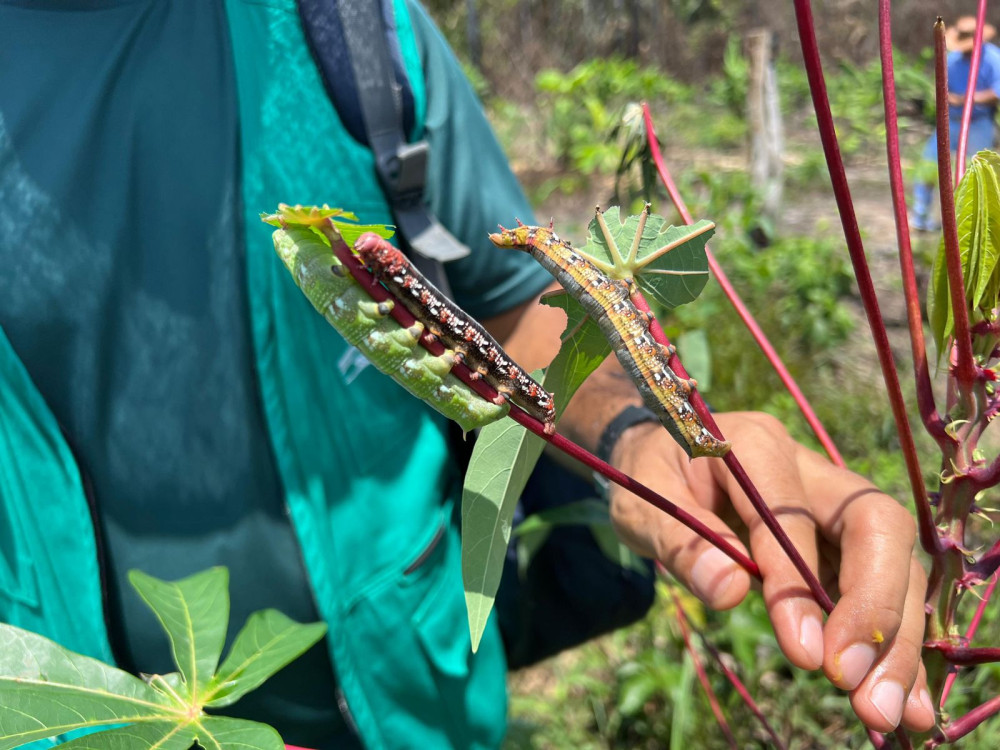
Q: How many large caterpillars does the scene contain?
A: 3